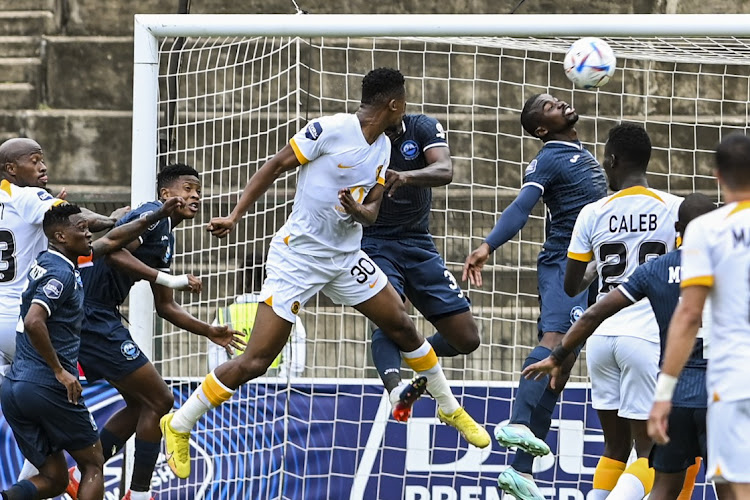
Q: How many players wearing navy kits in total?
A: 5